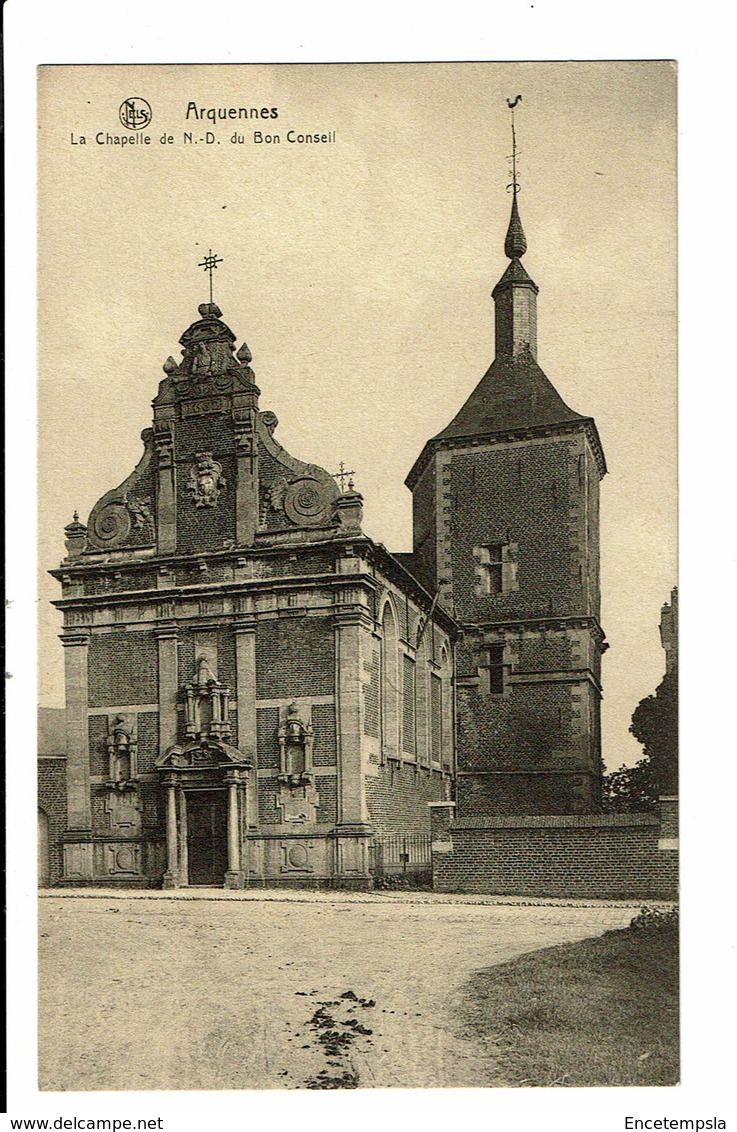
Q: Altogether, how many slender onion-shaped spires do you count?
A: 1